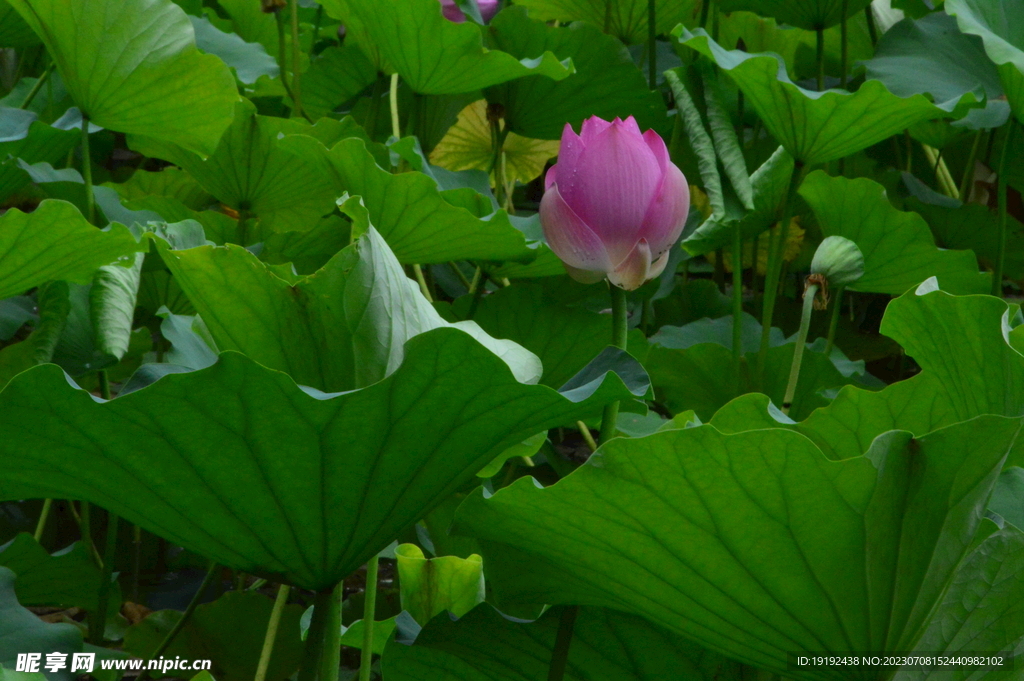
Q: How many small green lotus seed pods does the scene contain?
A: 1